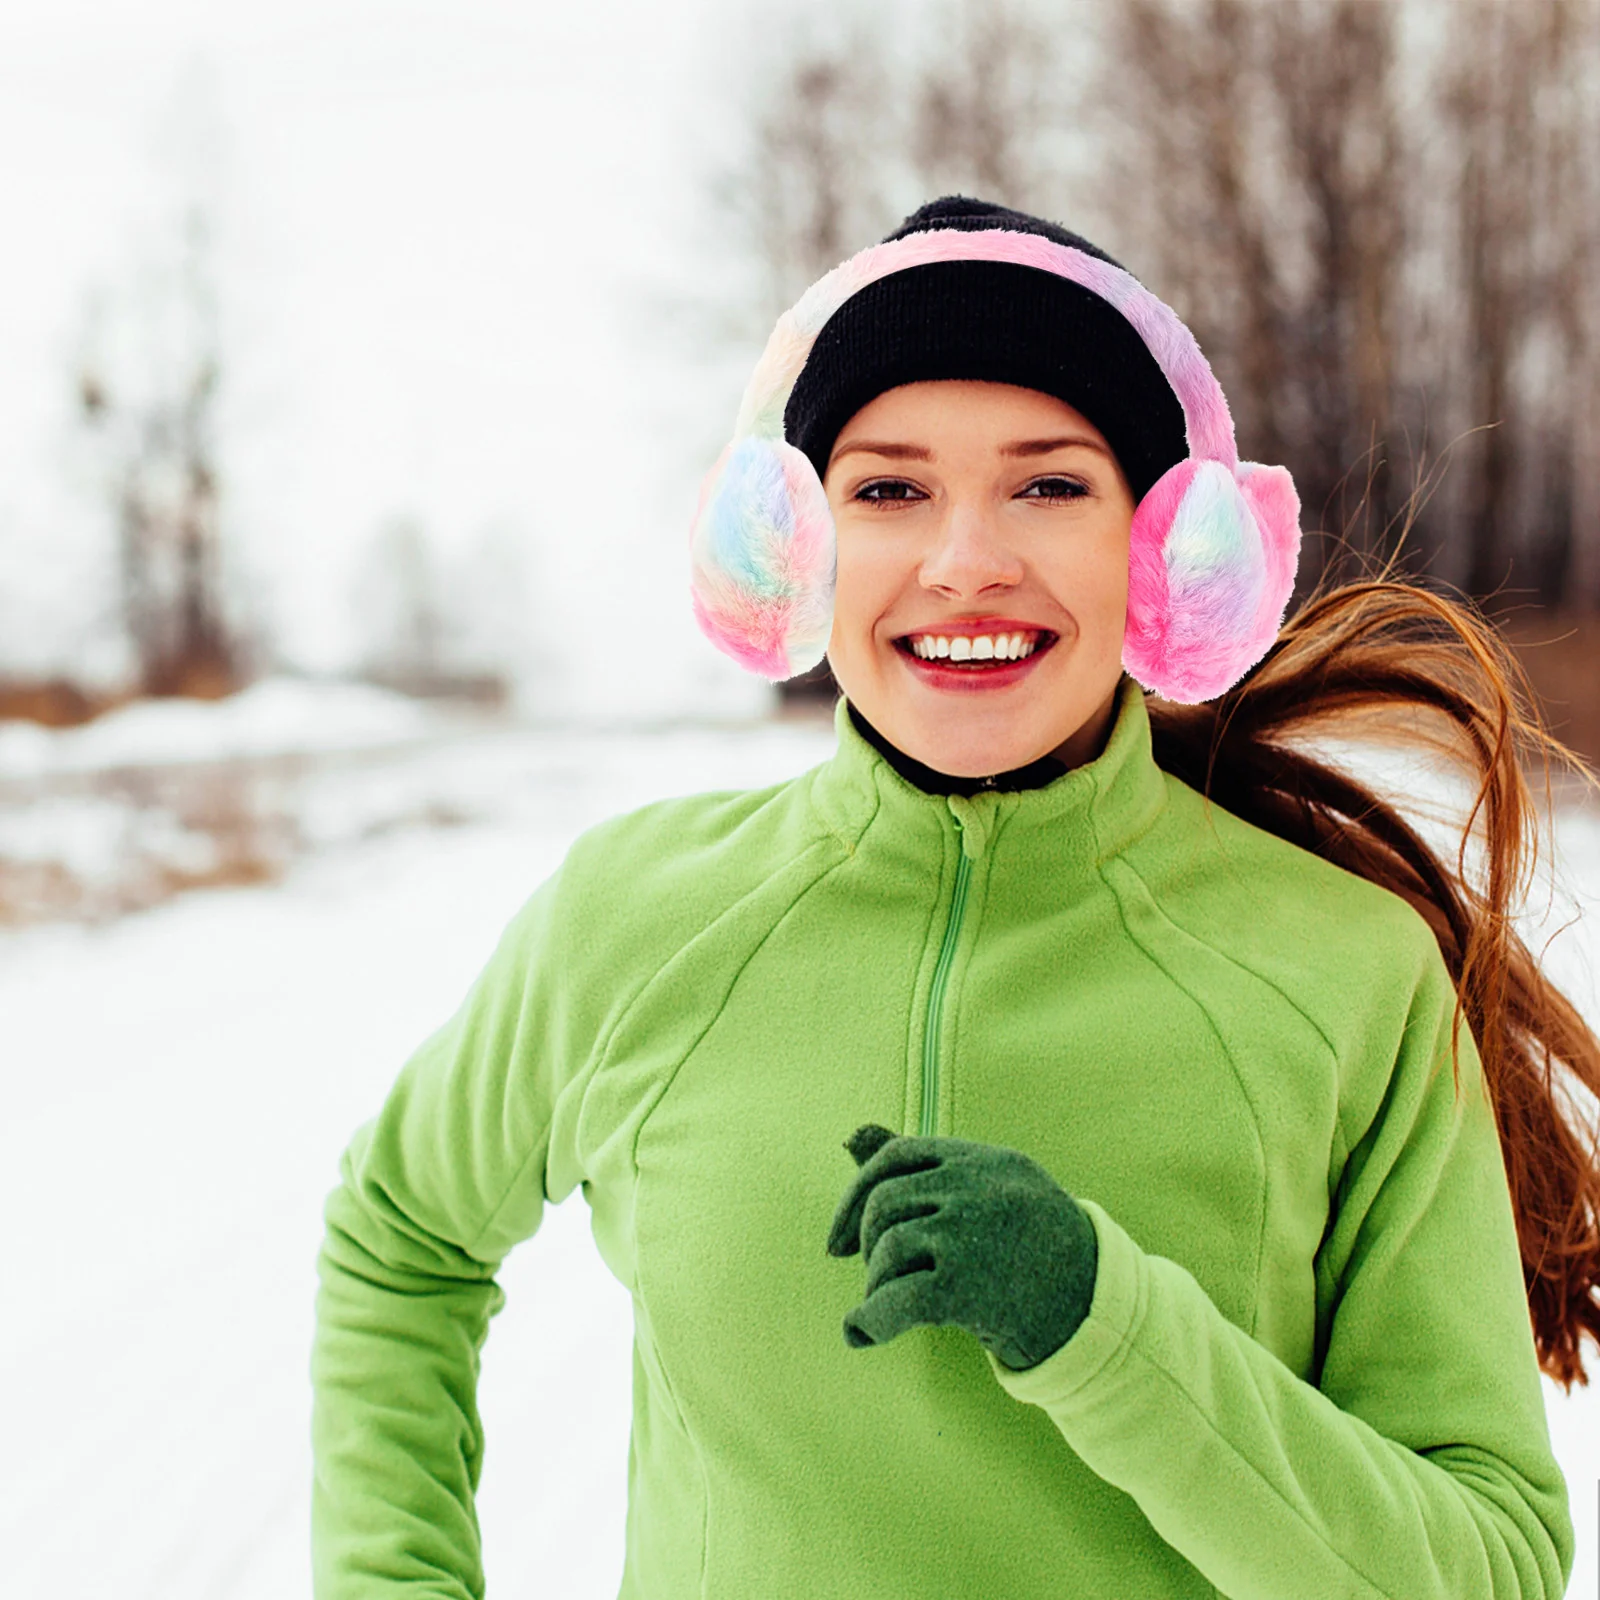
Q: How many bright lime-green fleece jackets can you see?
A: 1